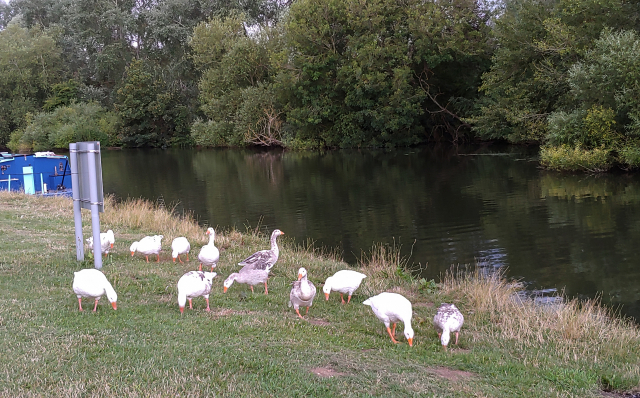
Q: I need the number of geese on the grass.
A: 12